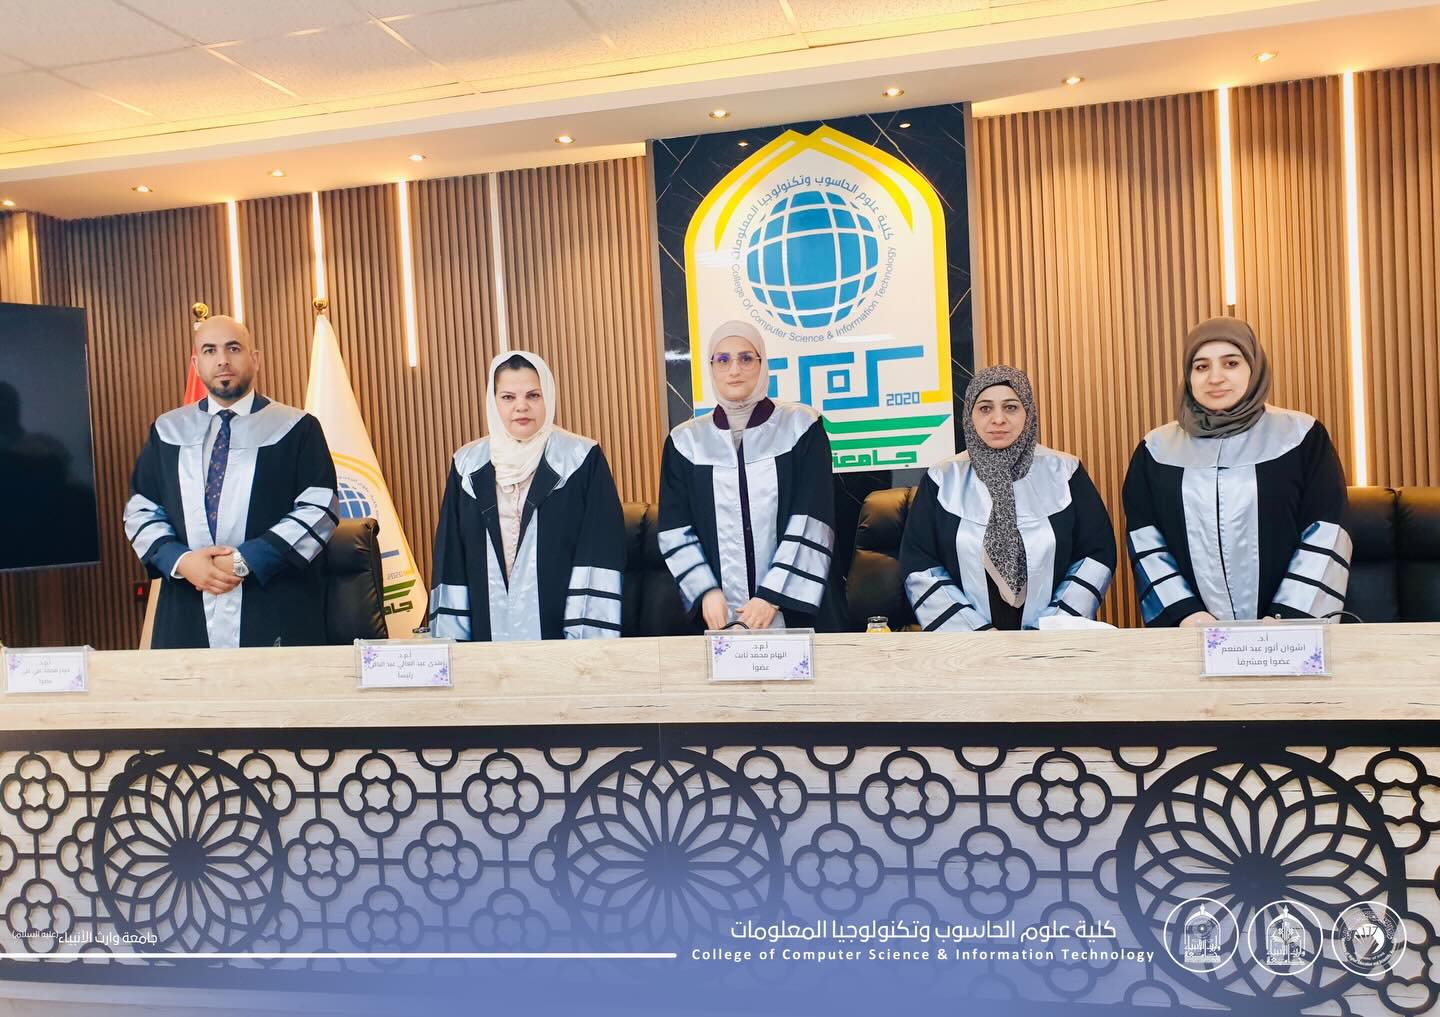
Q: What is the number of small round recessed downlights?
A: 9